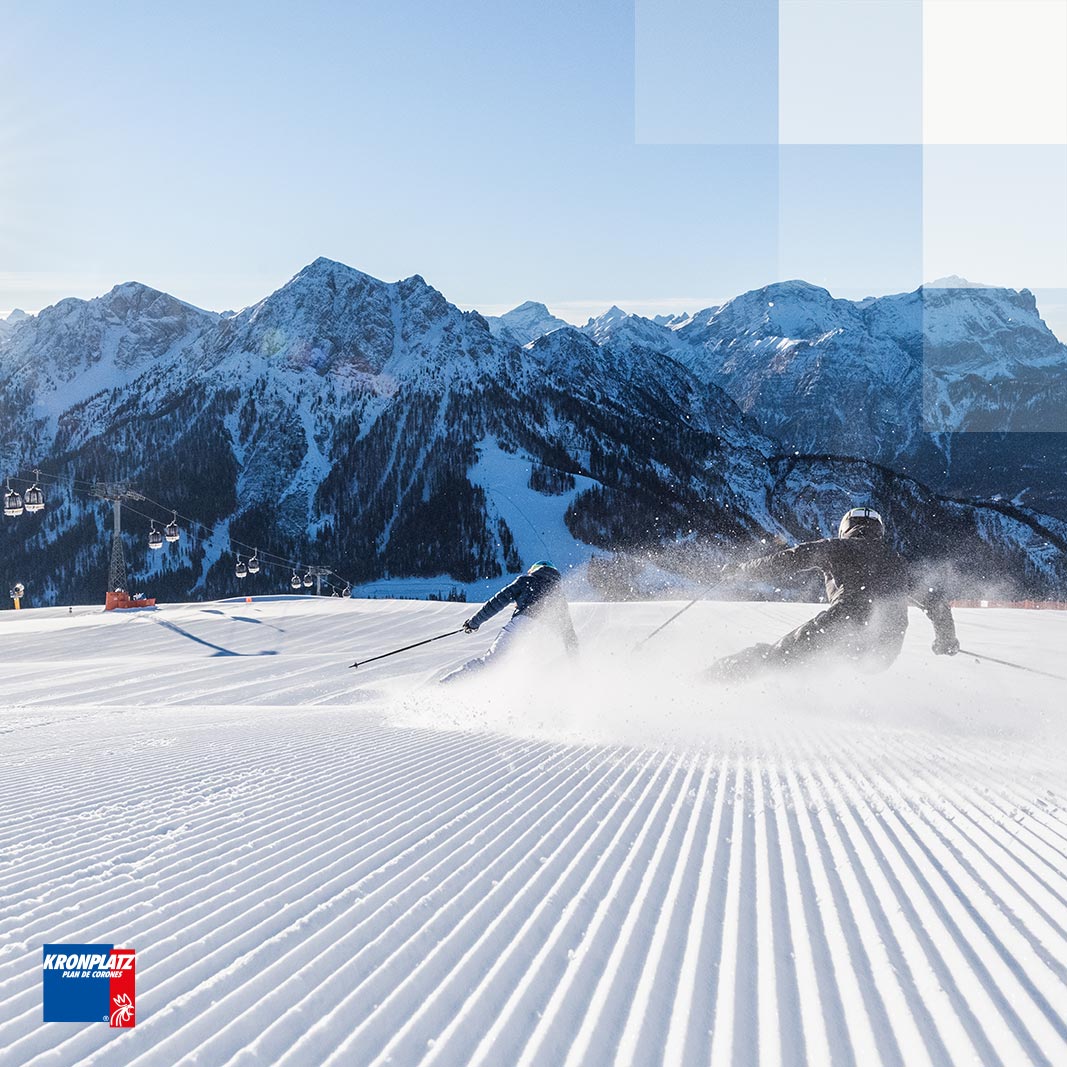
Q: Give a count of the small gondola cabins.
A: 10